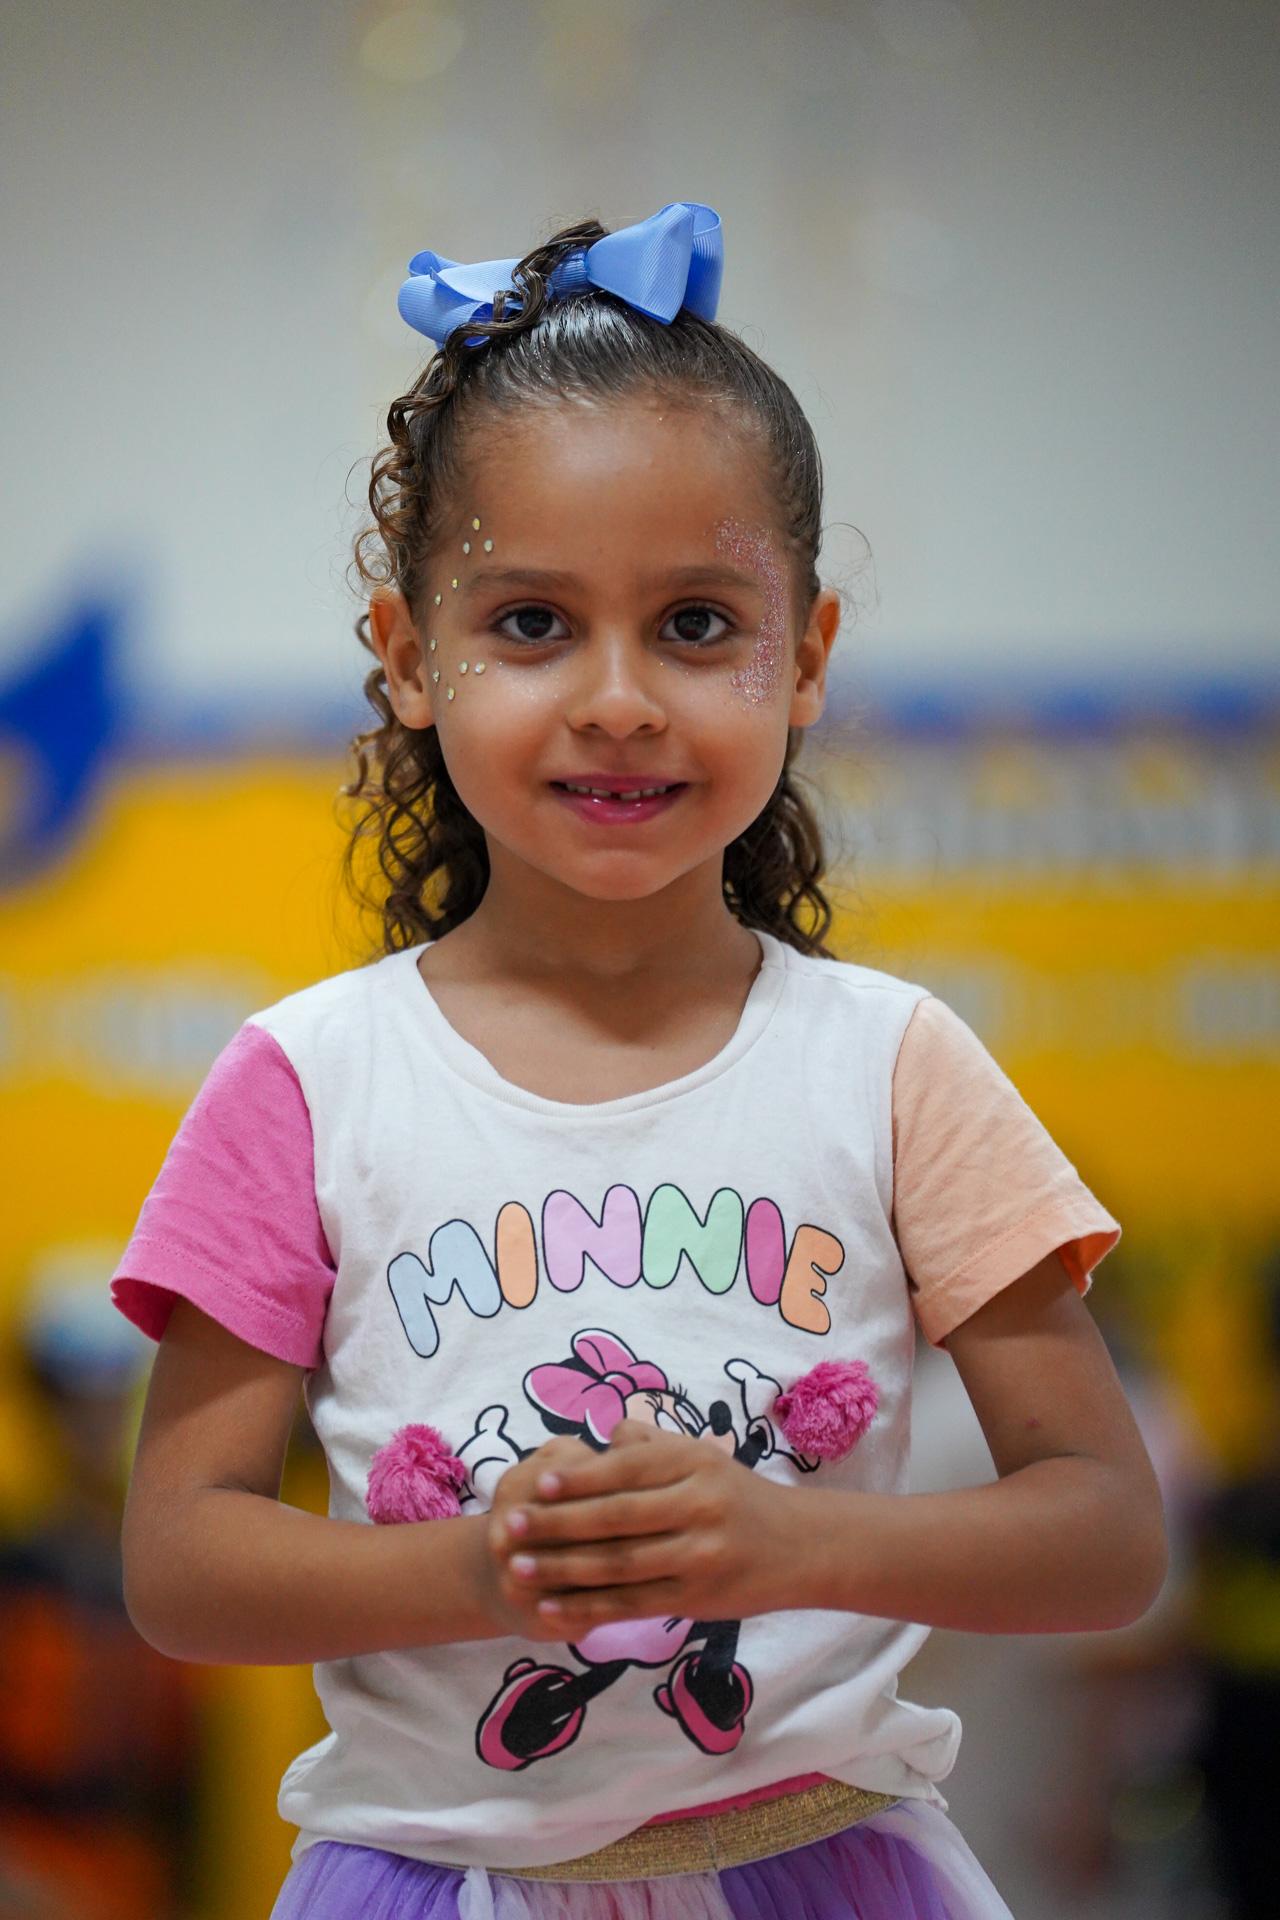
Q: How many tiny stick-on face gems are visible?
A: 10